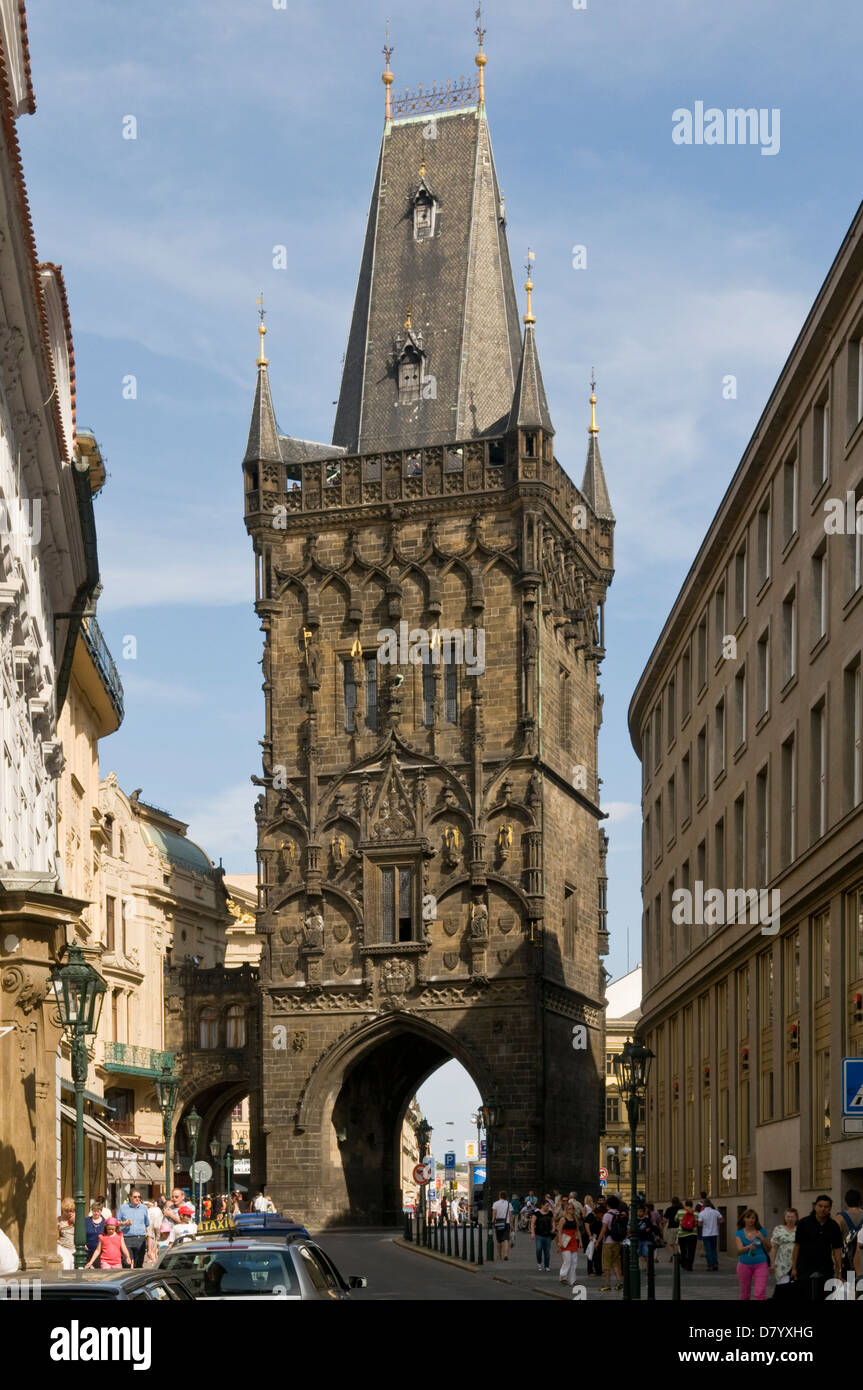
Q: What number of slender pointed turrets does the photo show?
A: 3